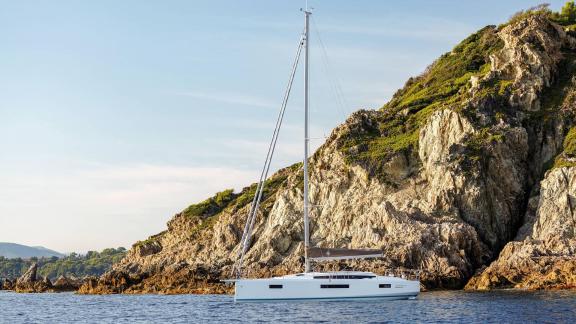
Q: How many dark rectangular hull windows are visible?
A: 3